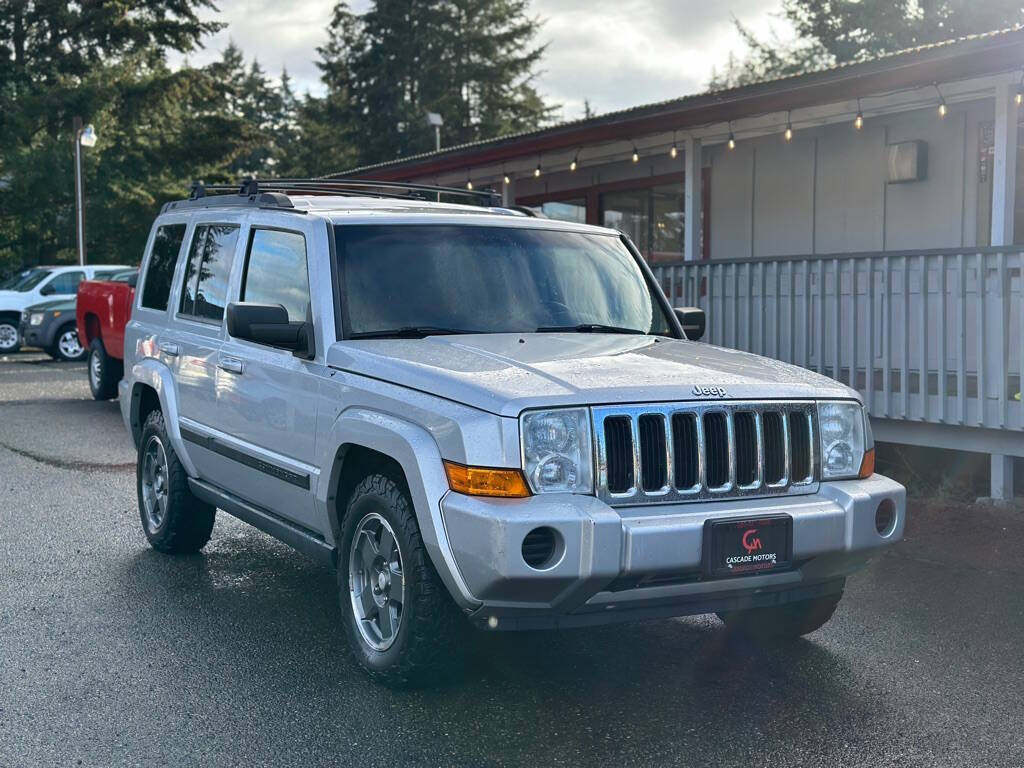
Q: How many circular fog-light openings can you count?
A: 2